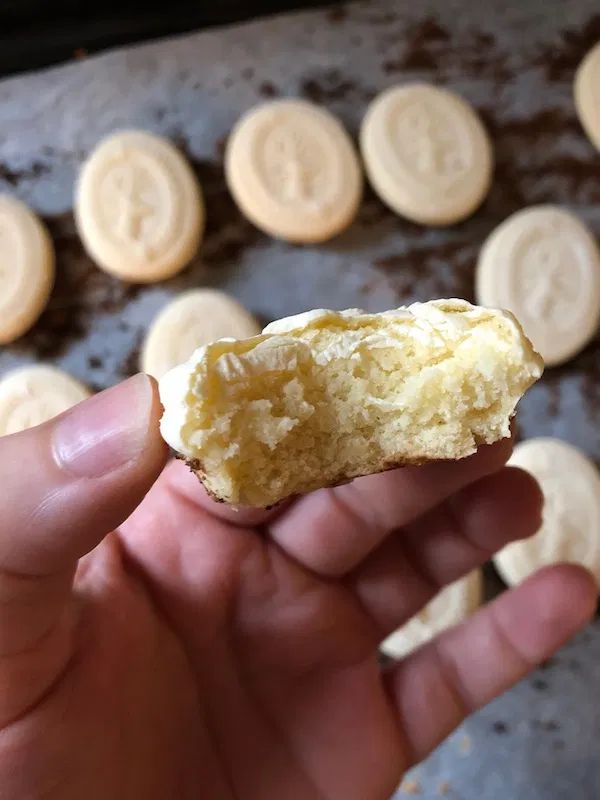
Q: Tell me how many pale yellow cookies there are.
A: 11